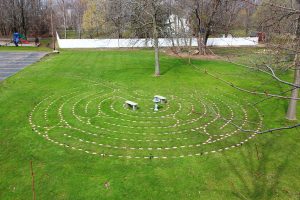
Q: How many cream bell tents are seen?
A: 0